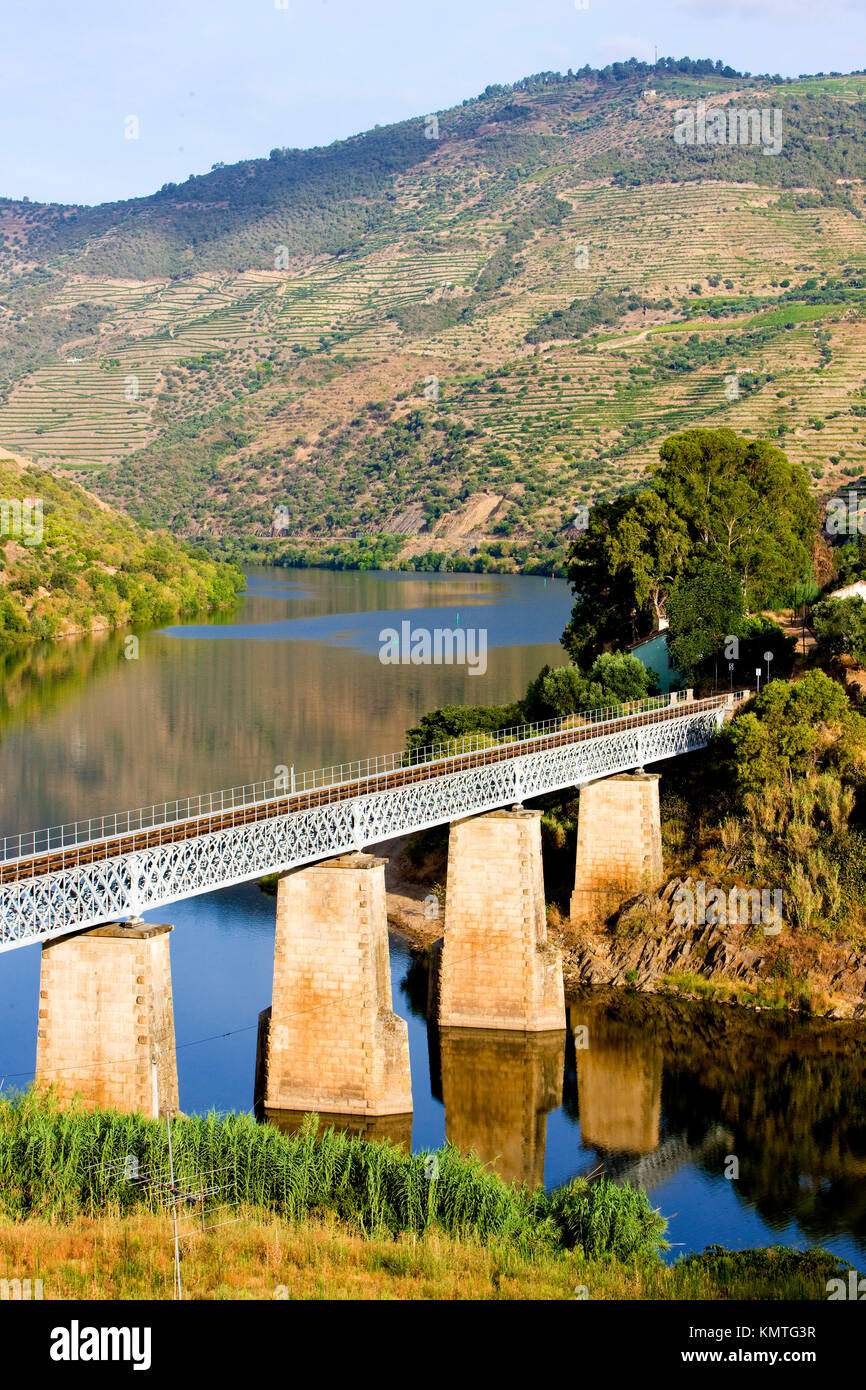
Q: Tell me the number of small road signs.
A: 3